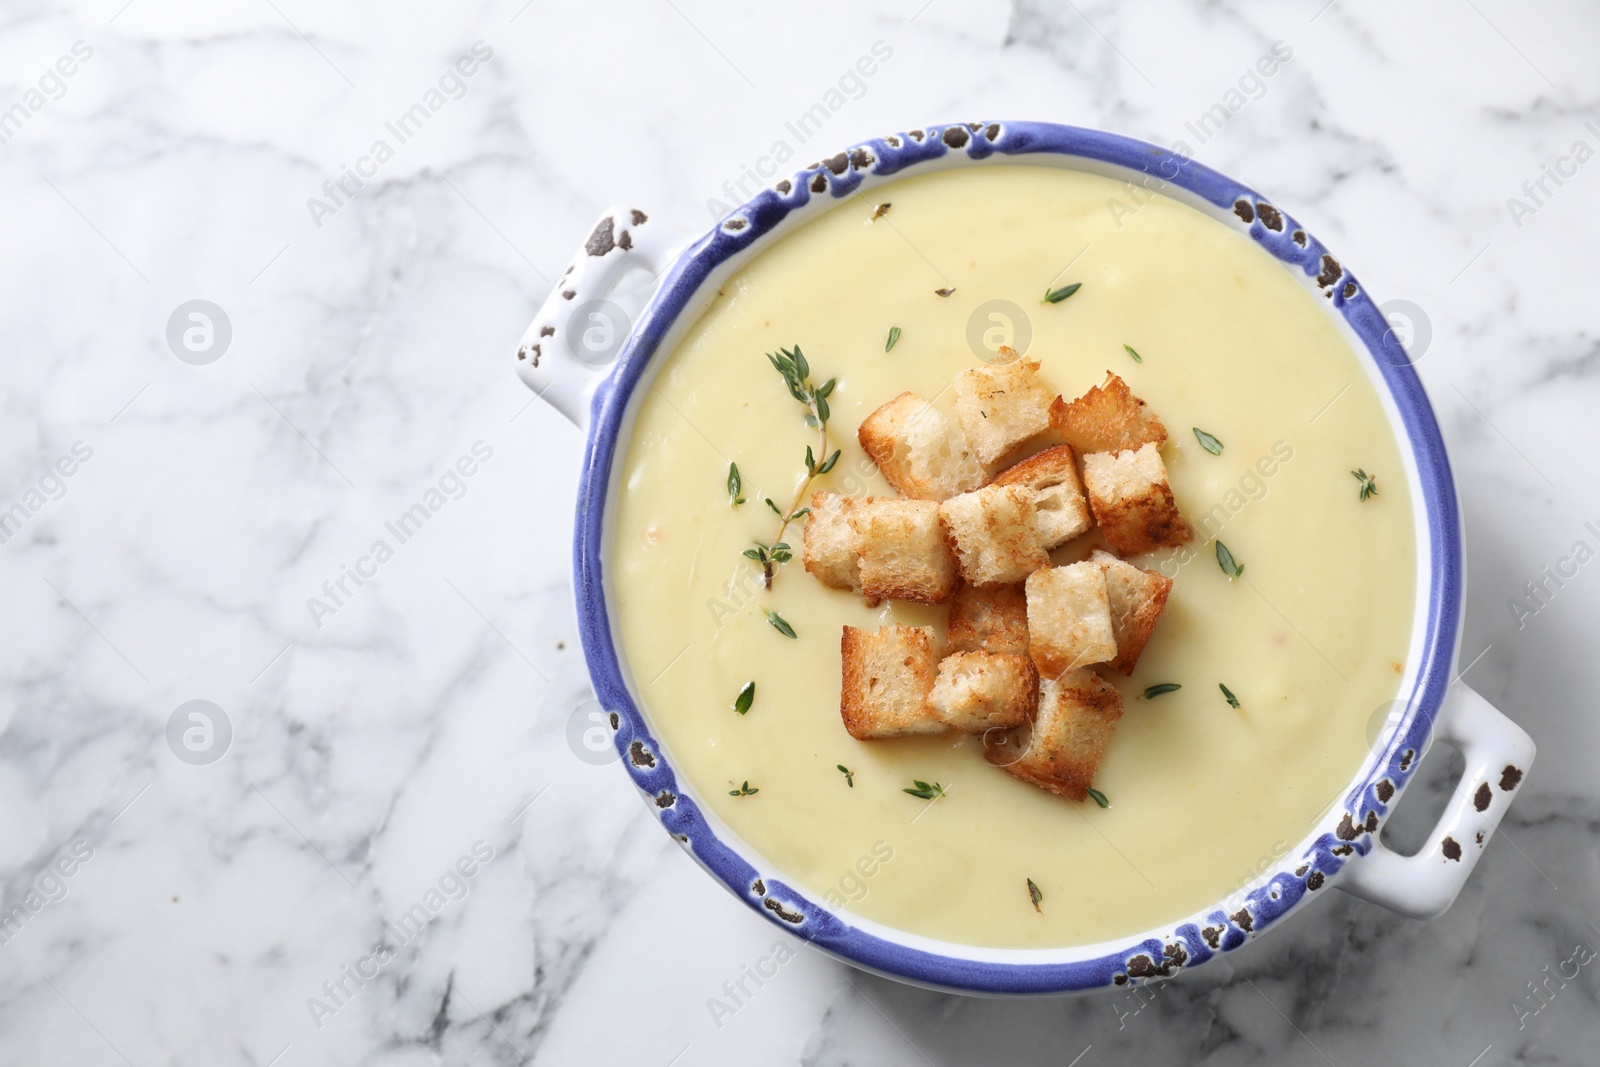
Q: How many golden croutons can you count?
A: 14